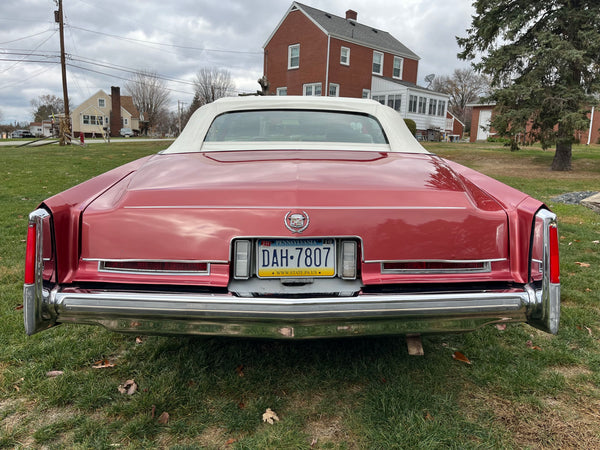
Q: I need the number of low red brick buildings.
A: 1